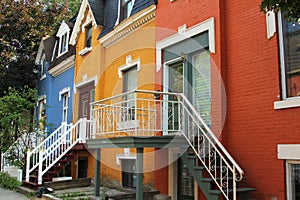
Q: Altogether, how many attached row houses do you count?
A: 3